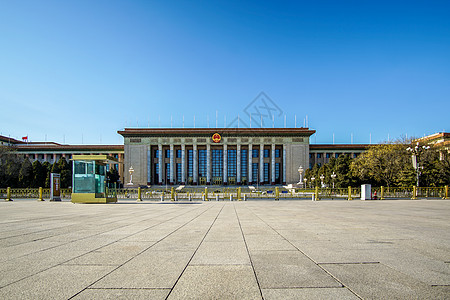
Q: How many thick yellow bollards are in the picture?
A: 12